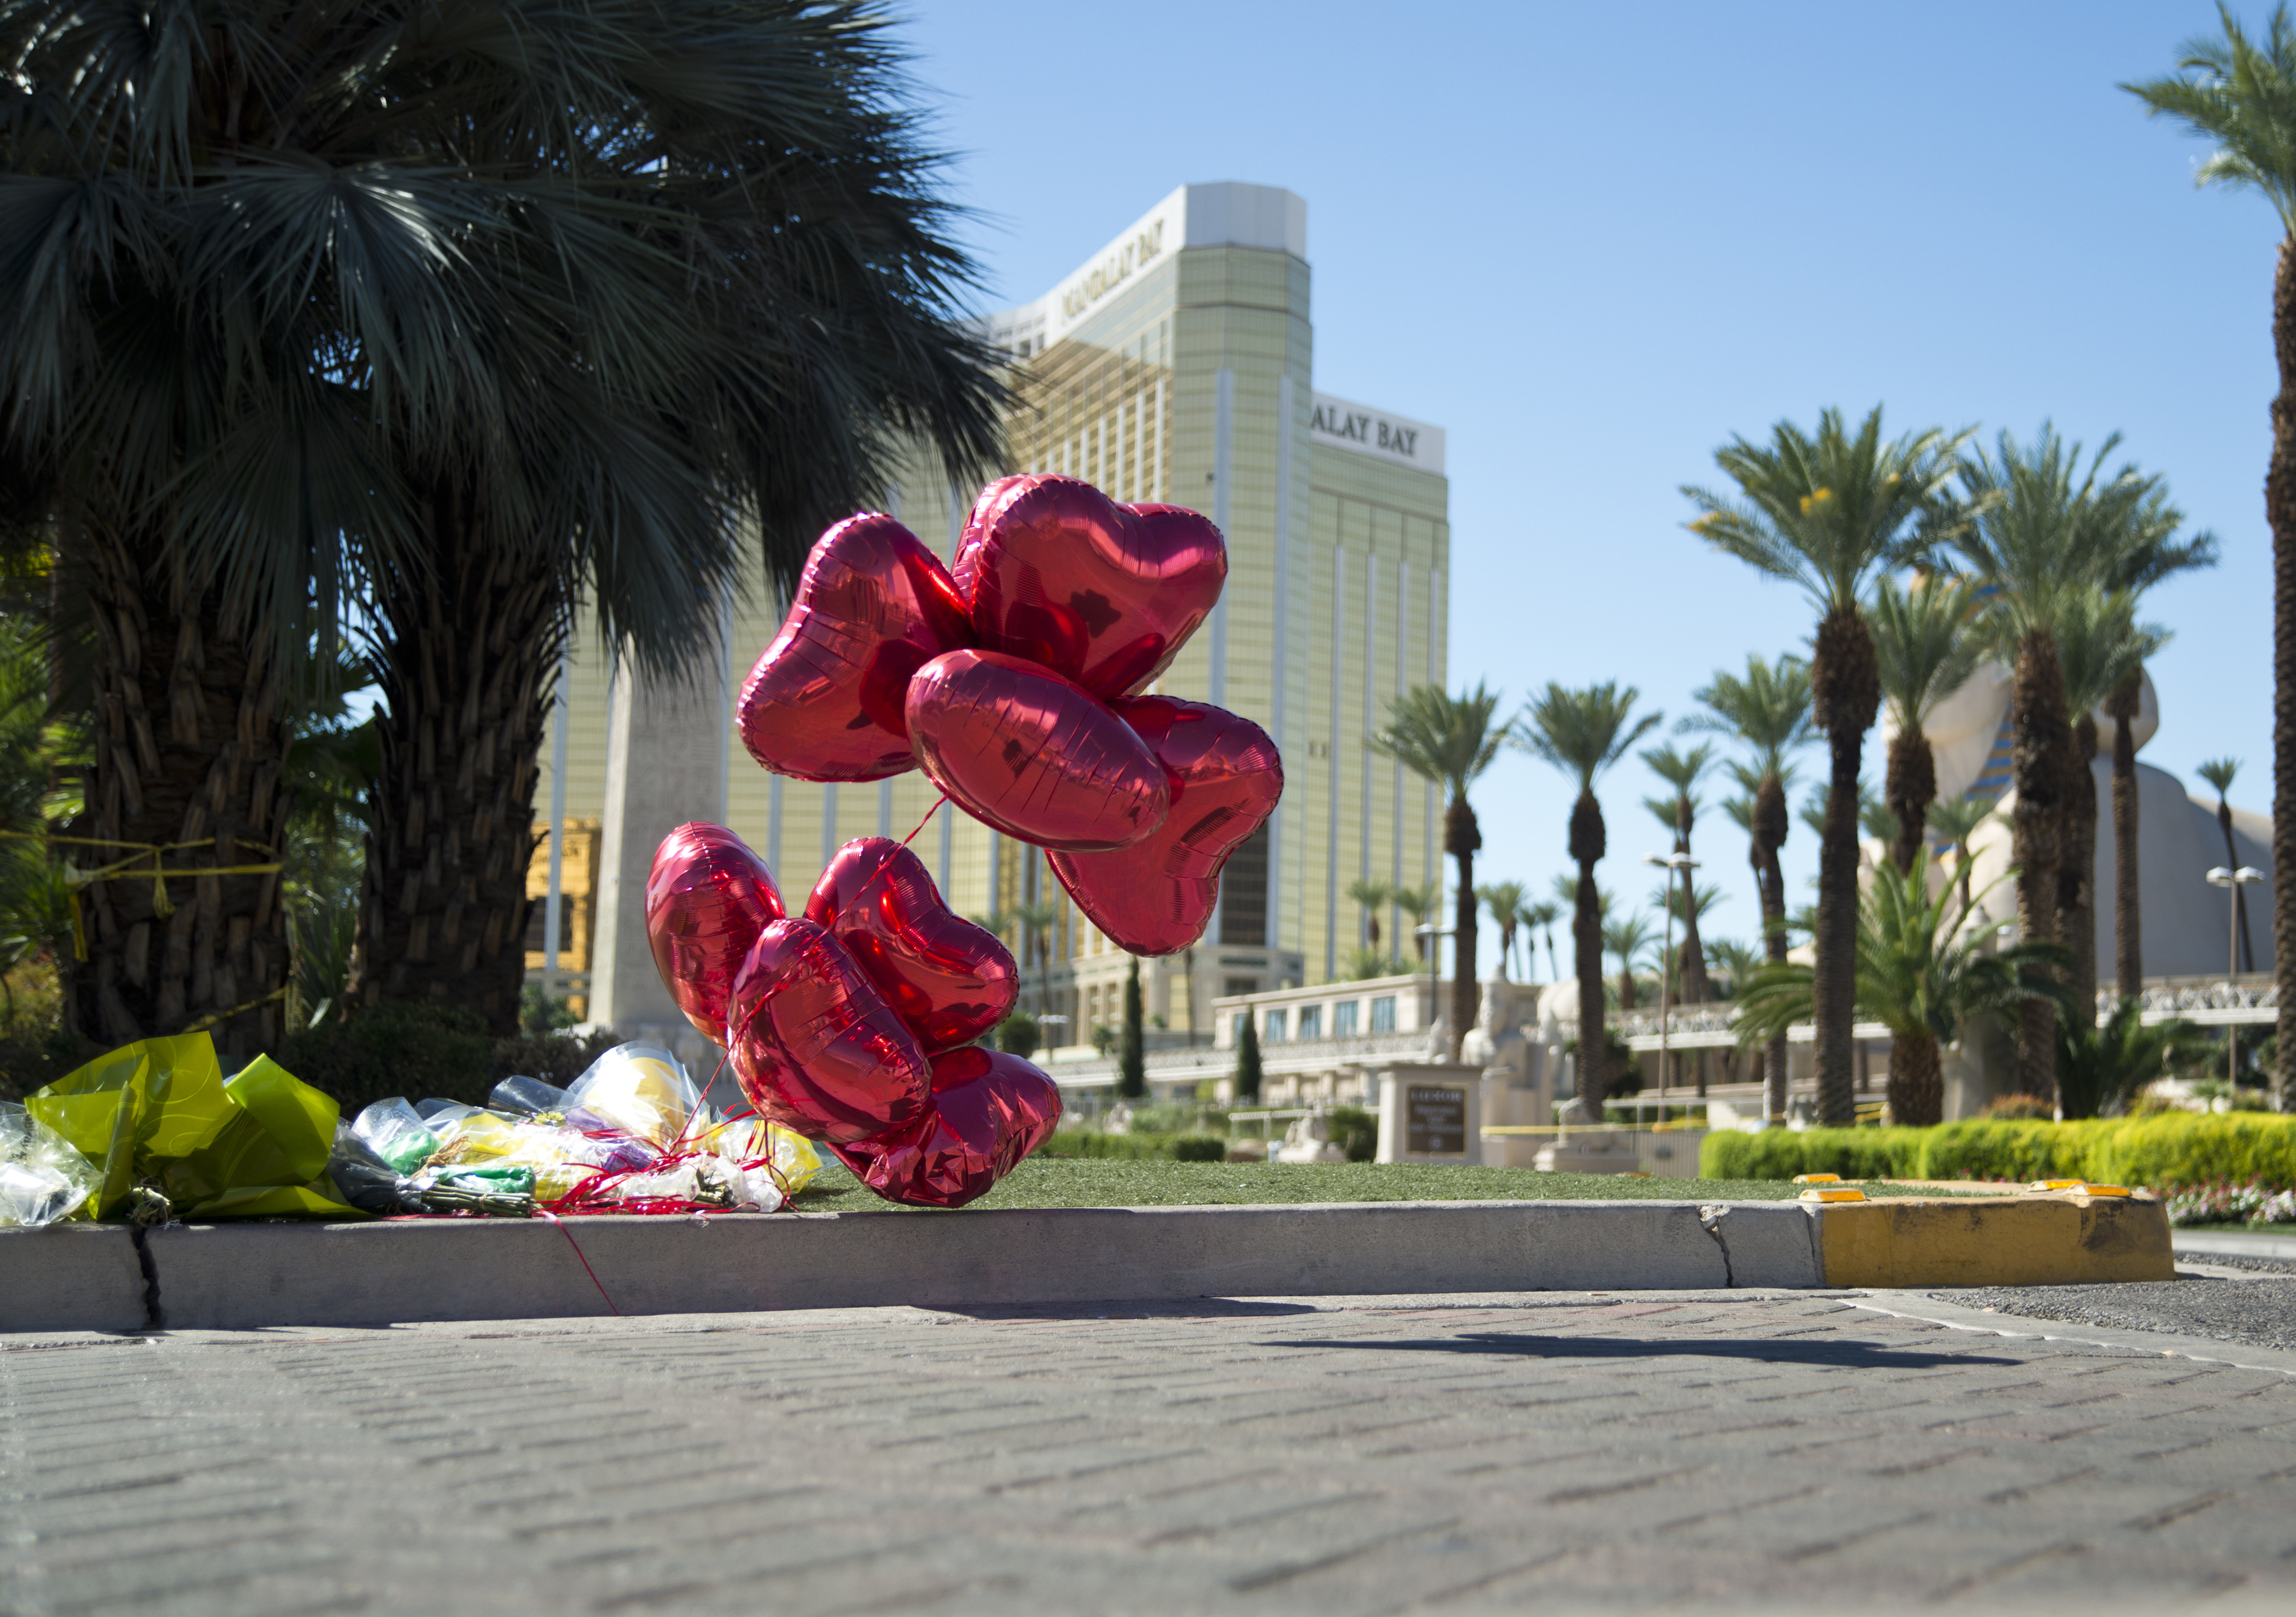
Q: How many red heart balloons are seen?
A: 8